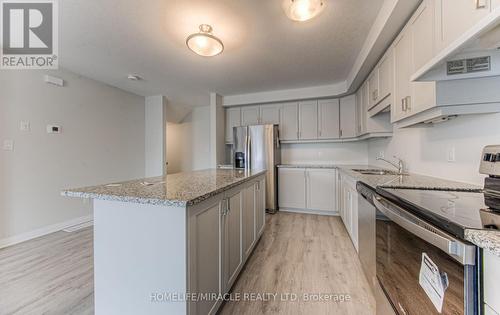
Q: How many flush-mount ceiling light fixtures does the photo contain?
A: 2